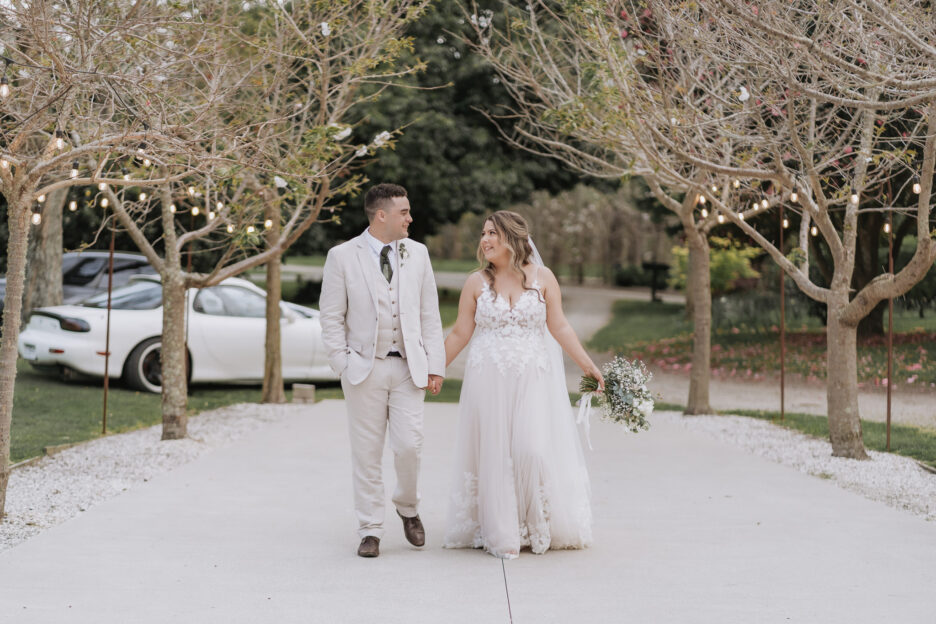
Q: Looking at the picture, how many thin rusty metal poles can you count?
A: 4